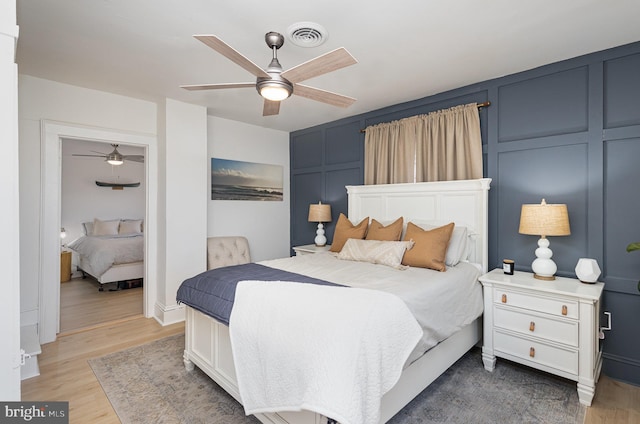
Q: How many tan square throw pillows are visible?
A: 3